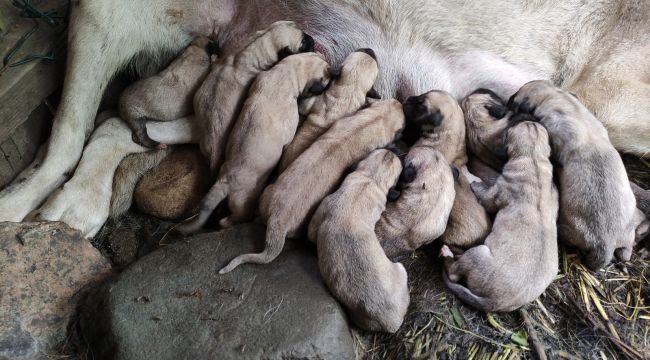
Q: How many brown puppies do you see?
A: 11